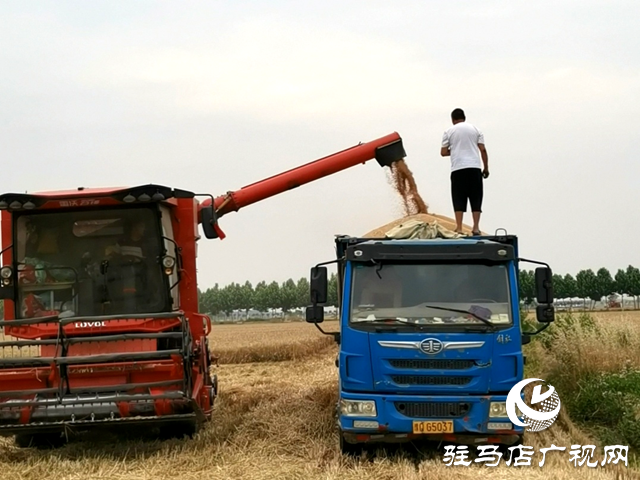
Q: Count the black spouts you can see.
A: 1